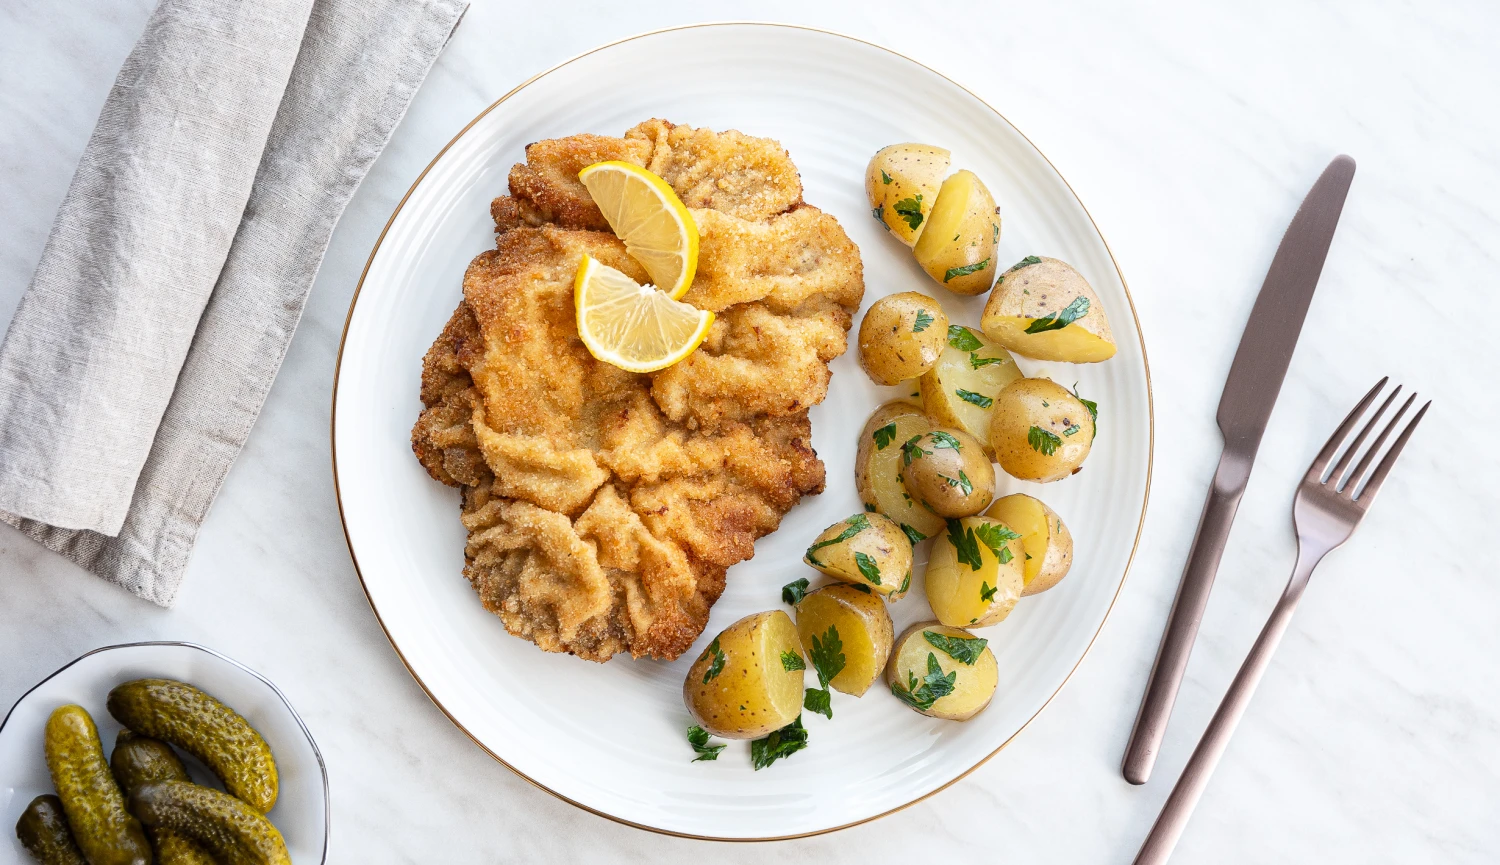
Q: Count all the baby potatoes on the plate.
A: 14